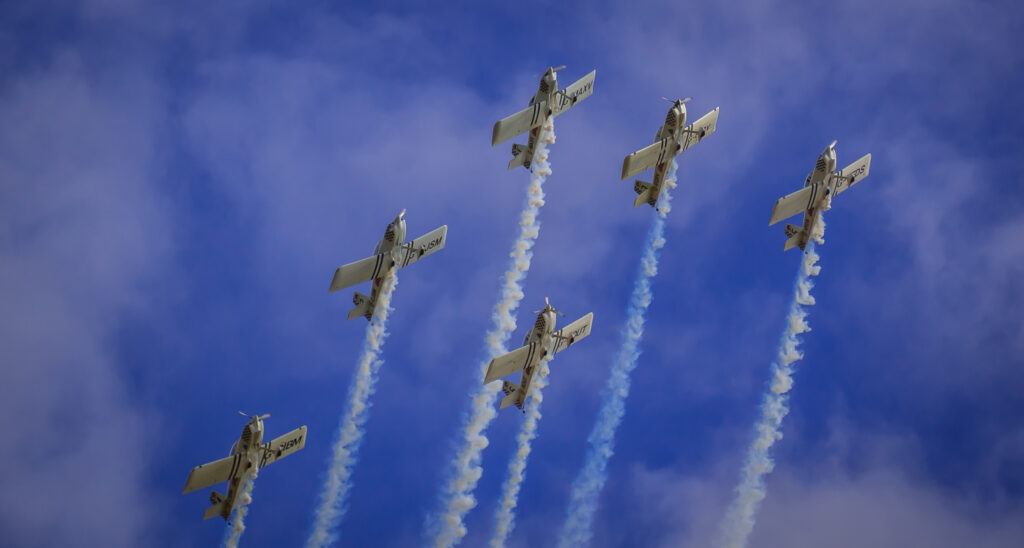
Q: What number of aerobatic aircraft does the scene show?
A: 6